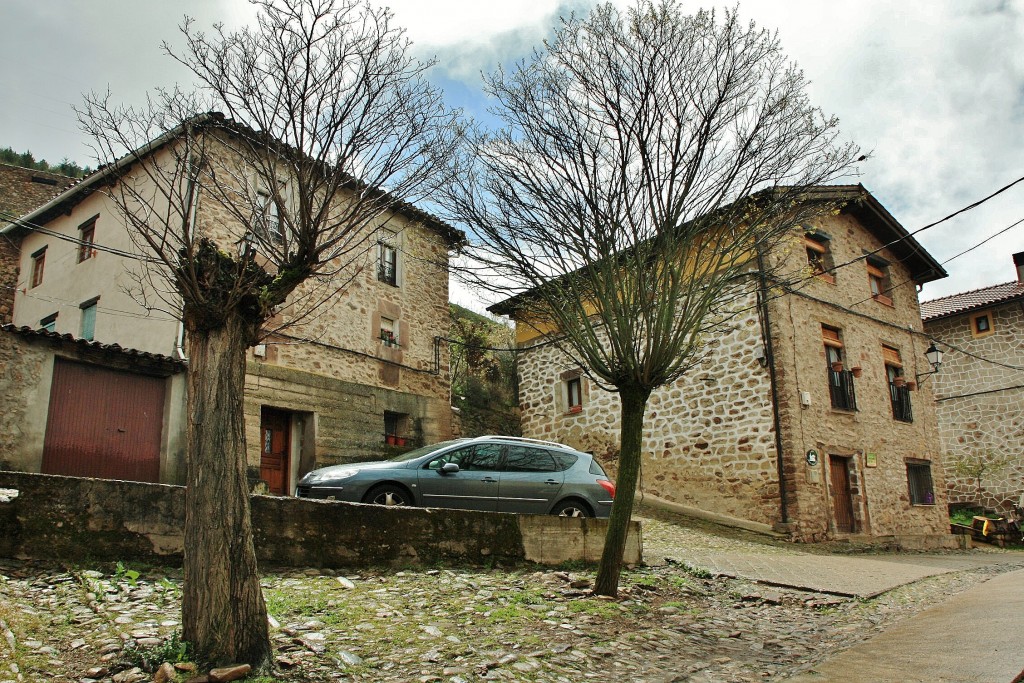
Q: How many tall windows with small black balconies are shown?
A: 2